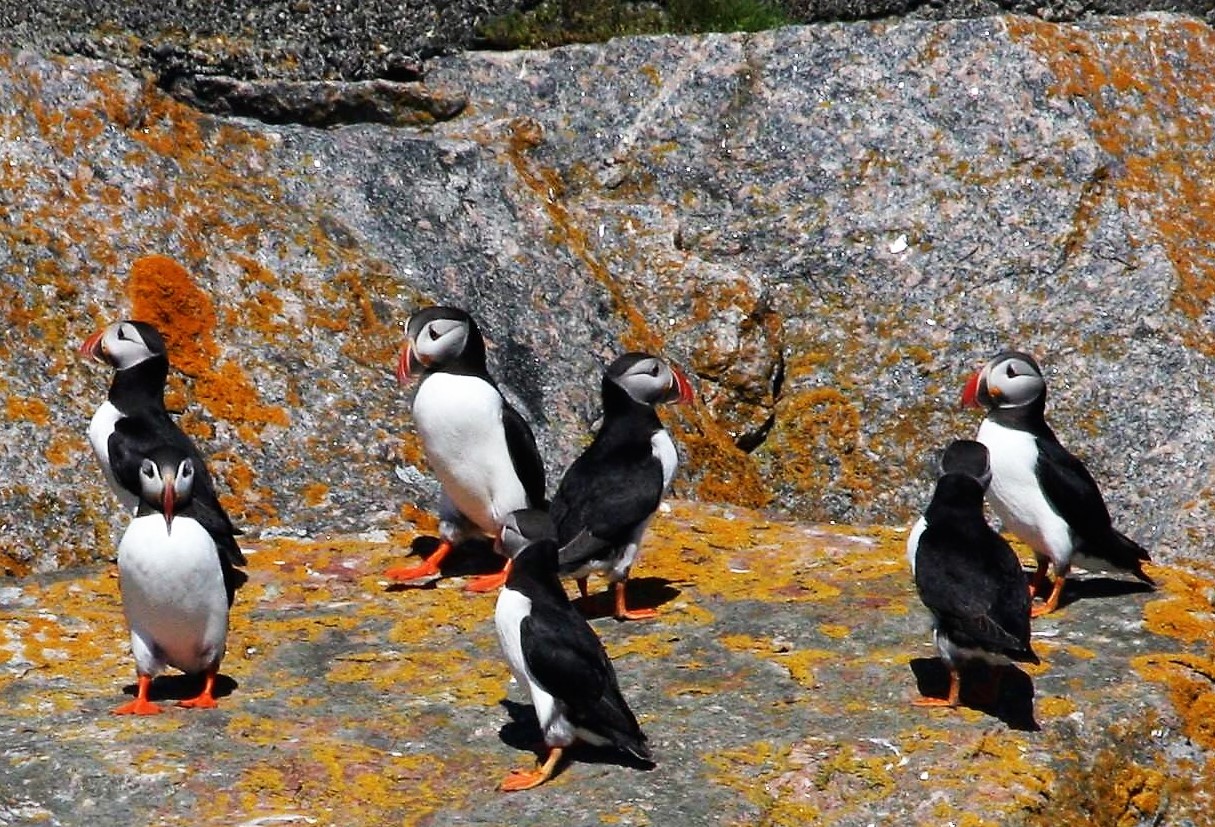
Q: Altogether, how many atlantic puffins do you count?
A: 7